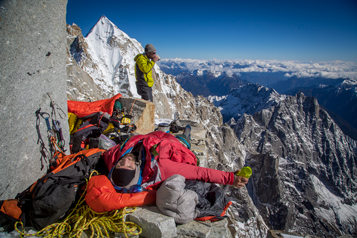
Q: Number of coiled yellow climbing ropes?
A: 1